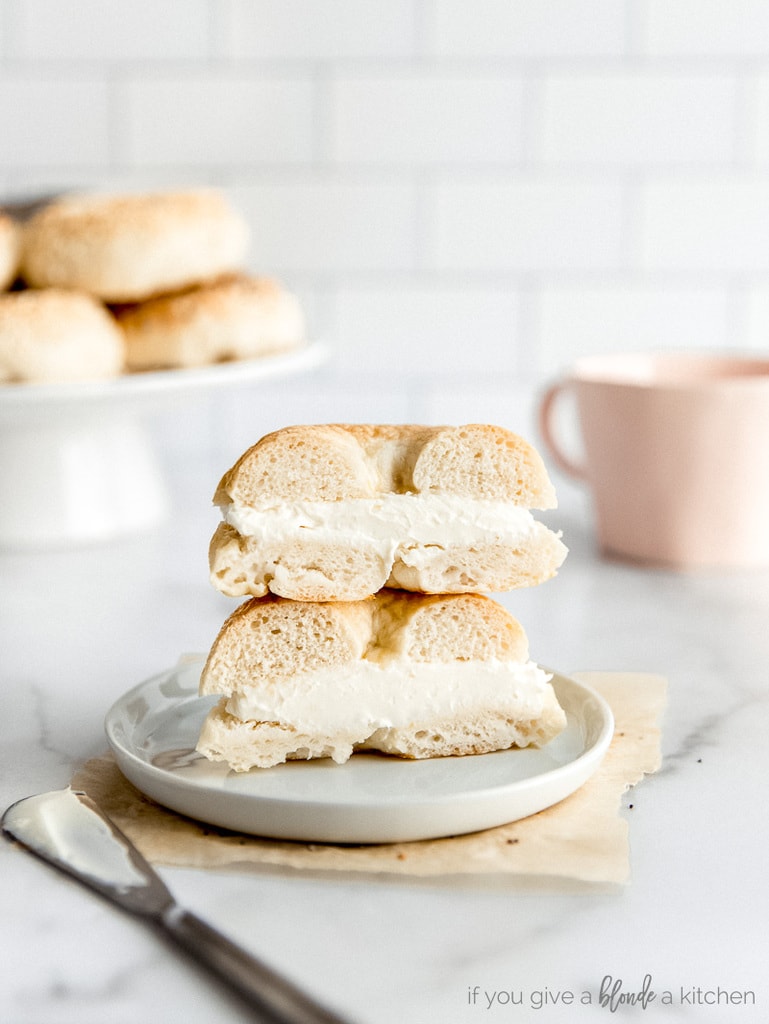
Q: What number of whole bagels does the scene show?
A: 4